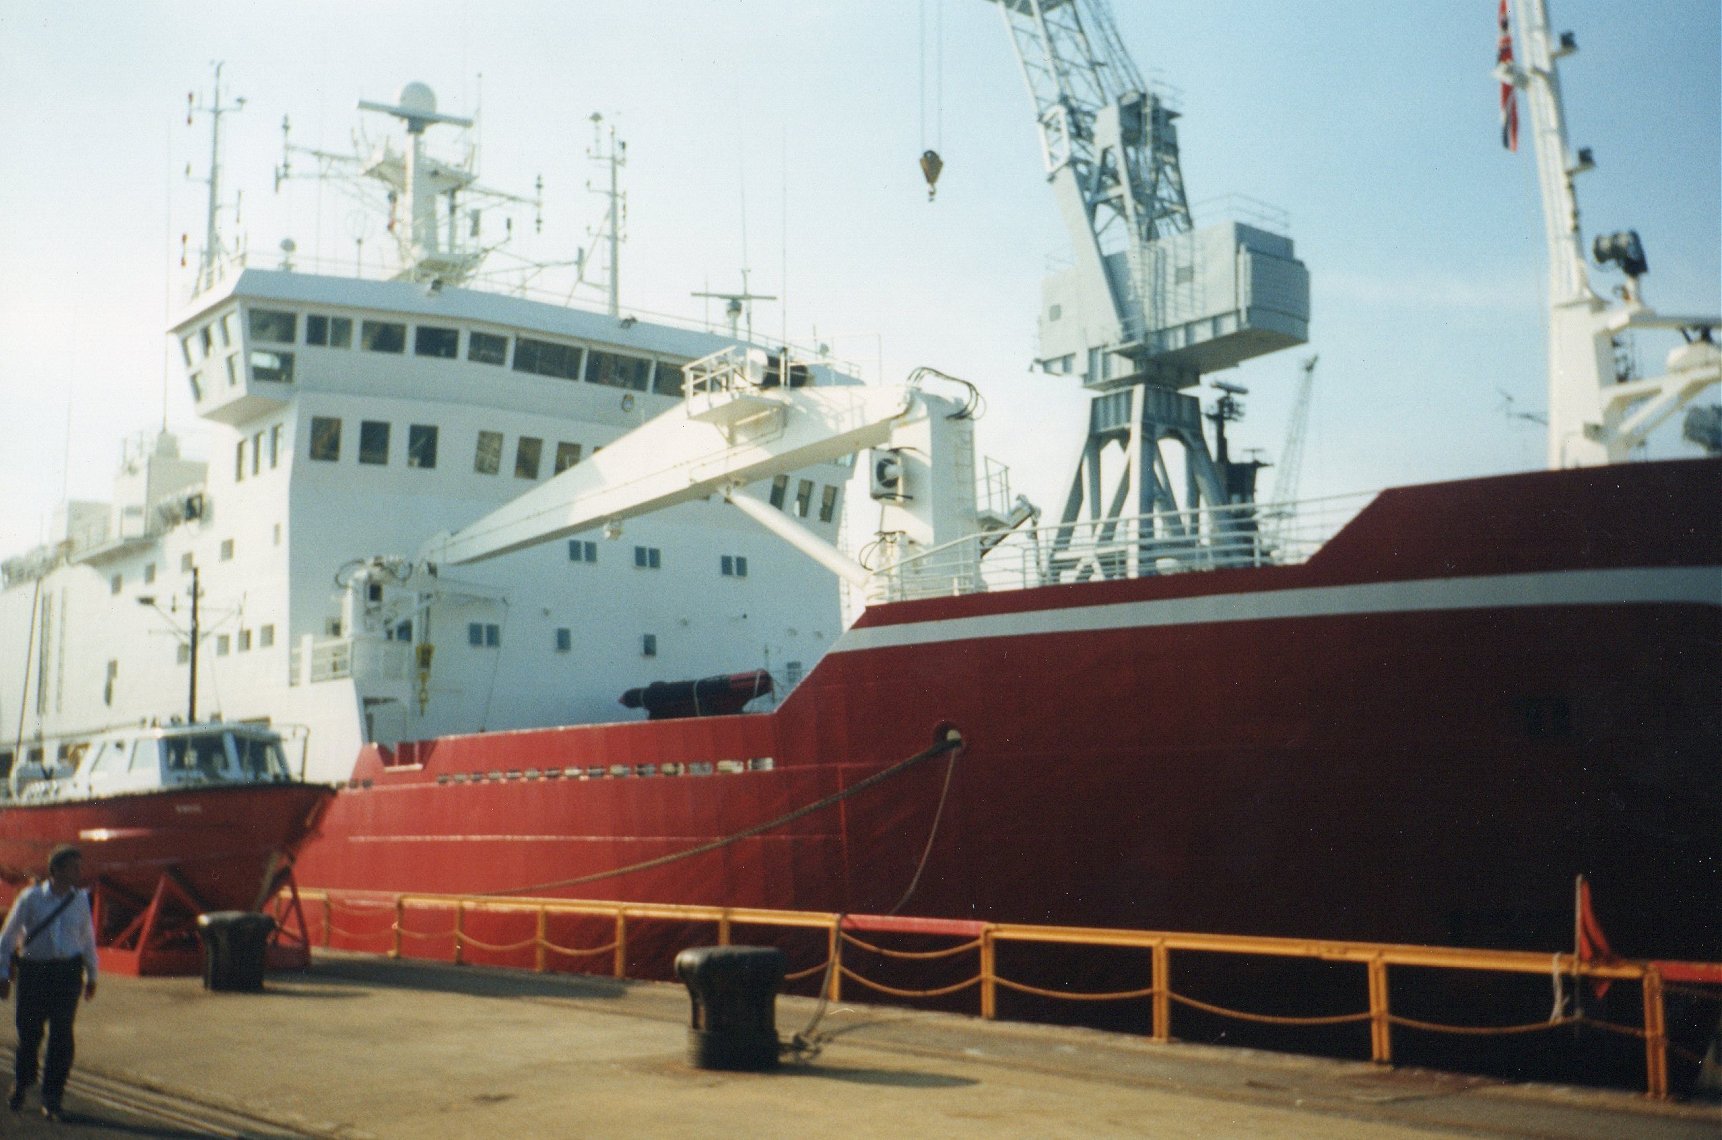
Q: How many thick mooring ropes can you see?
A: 1